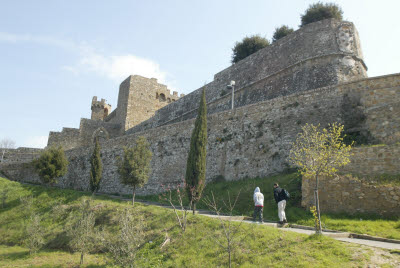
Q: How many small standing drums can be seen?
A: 0